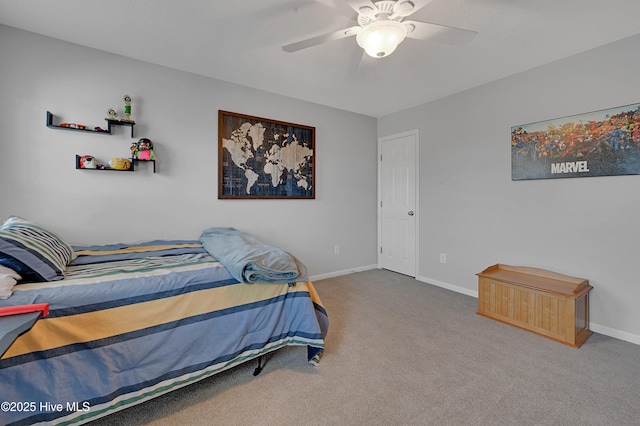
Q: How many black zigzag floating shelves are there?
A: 2